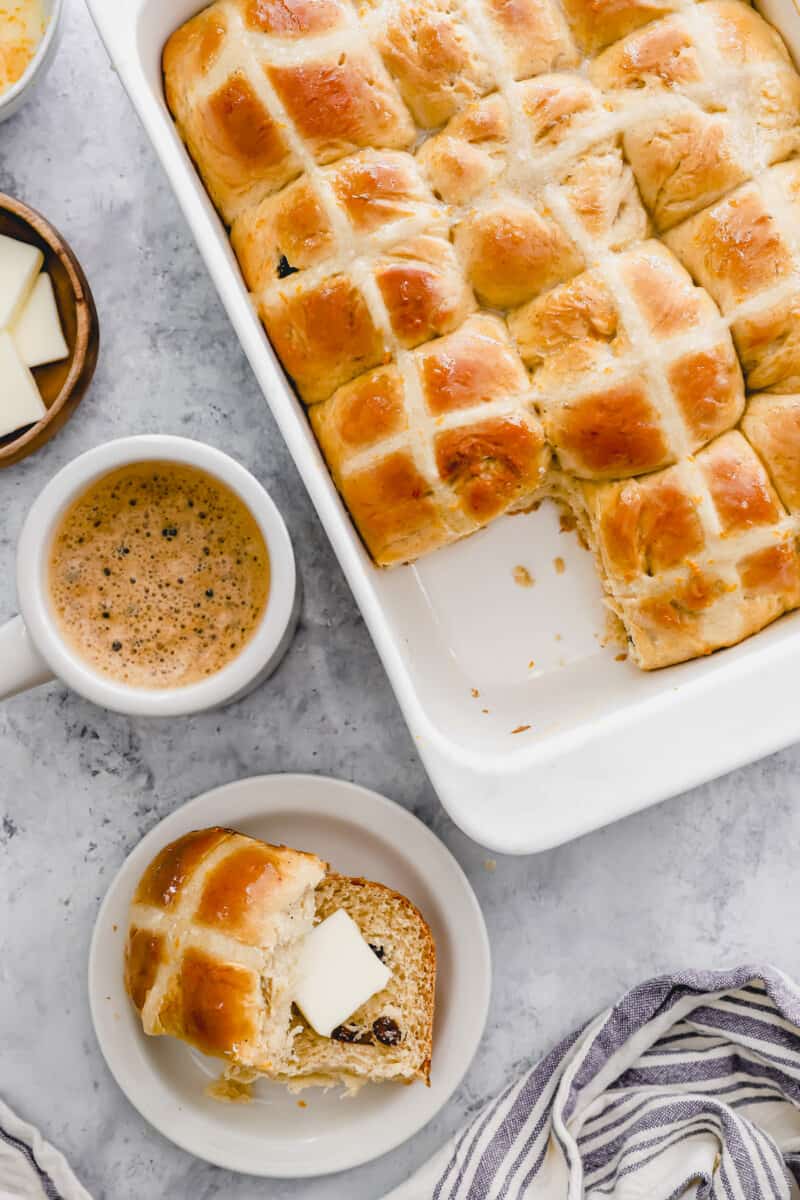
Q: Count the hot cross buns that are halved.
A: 1